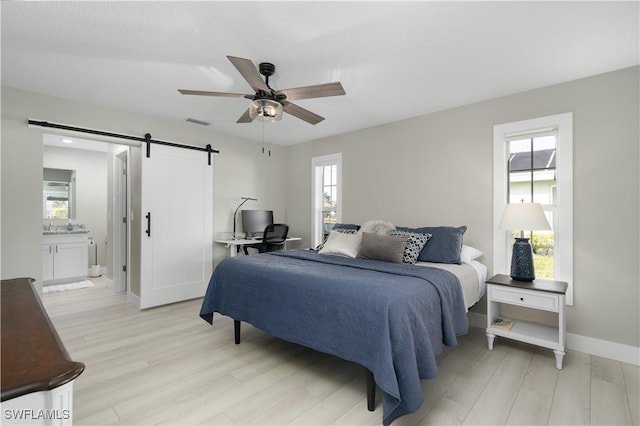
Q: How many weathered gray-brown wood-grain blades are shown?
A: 5